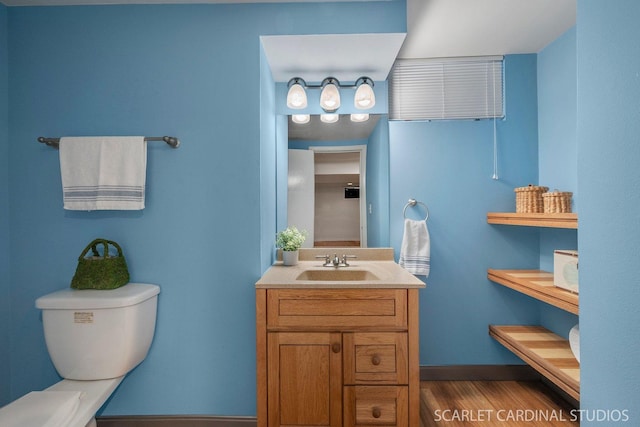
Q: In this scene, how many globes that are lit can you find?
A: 3